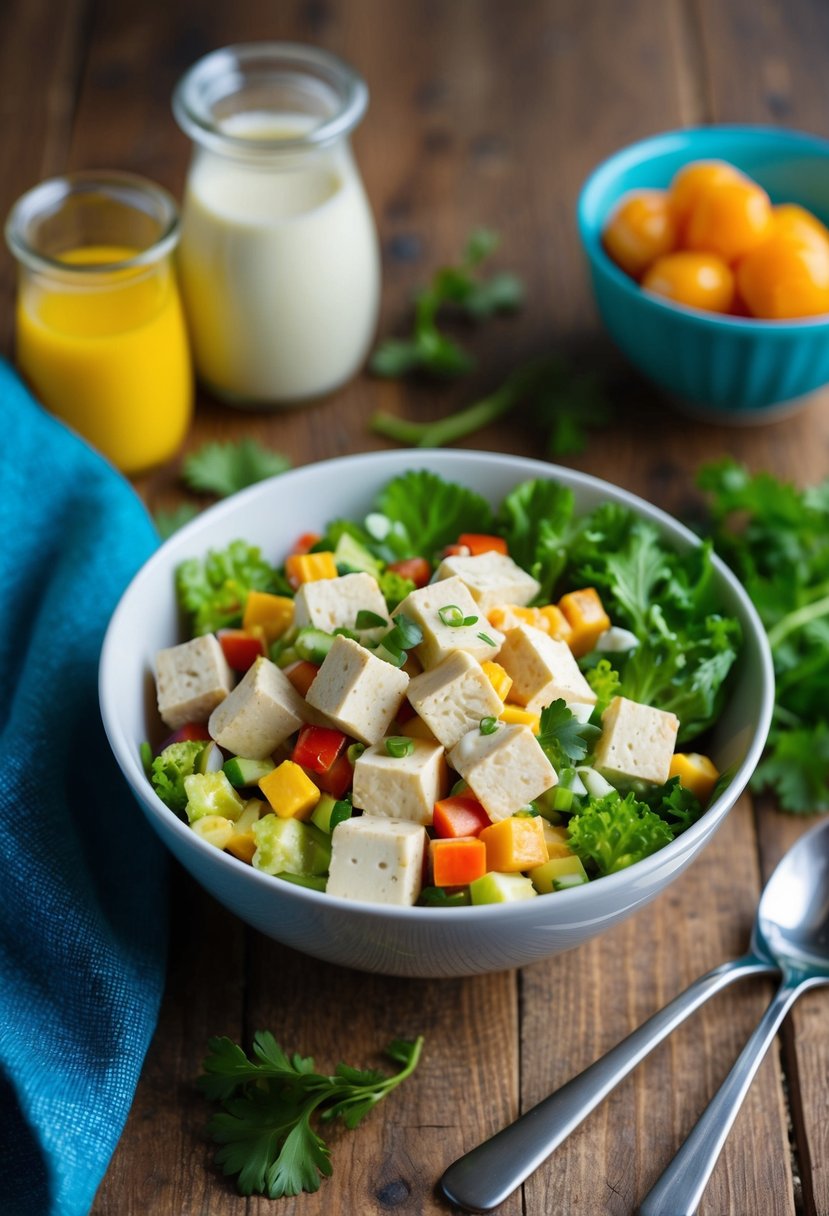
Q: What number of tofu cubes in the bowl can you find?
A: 12